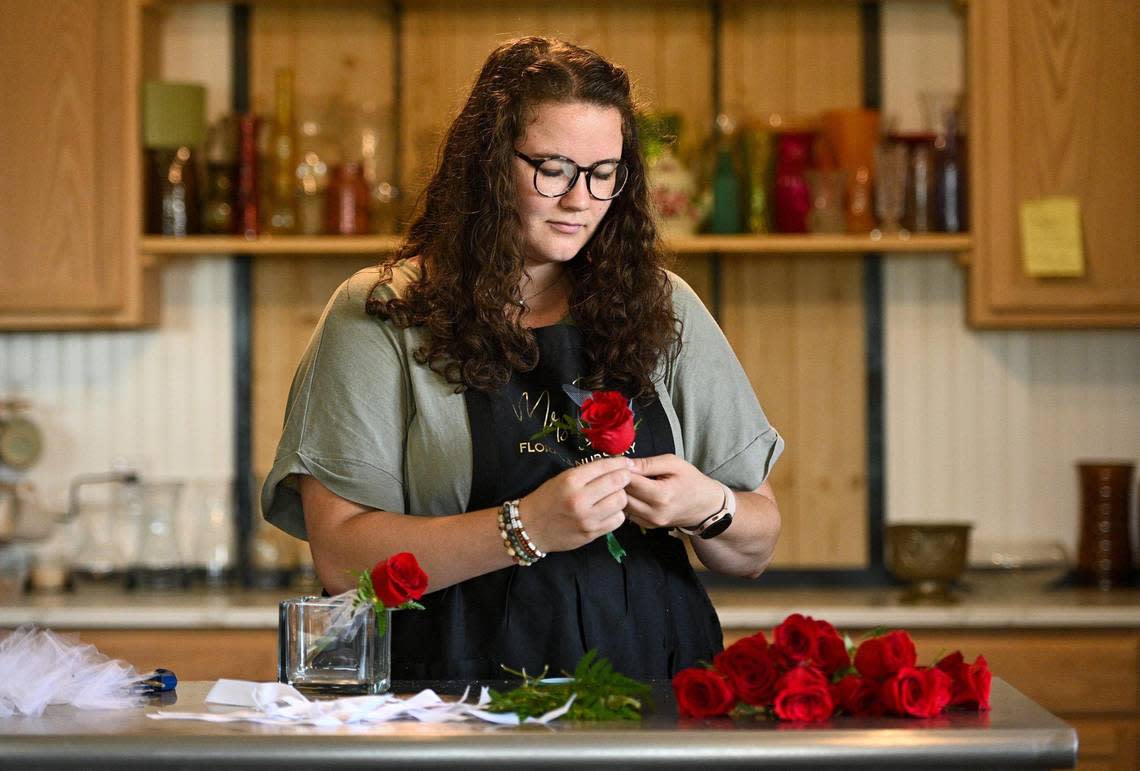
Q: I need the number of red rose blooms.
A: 11